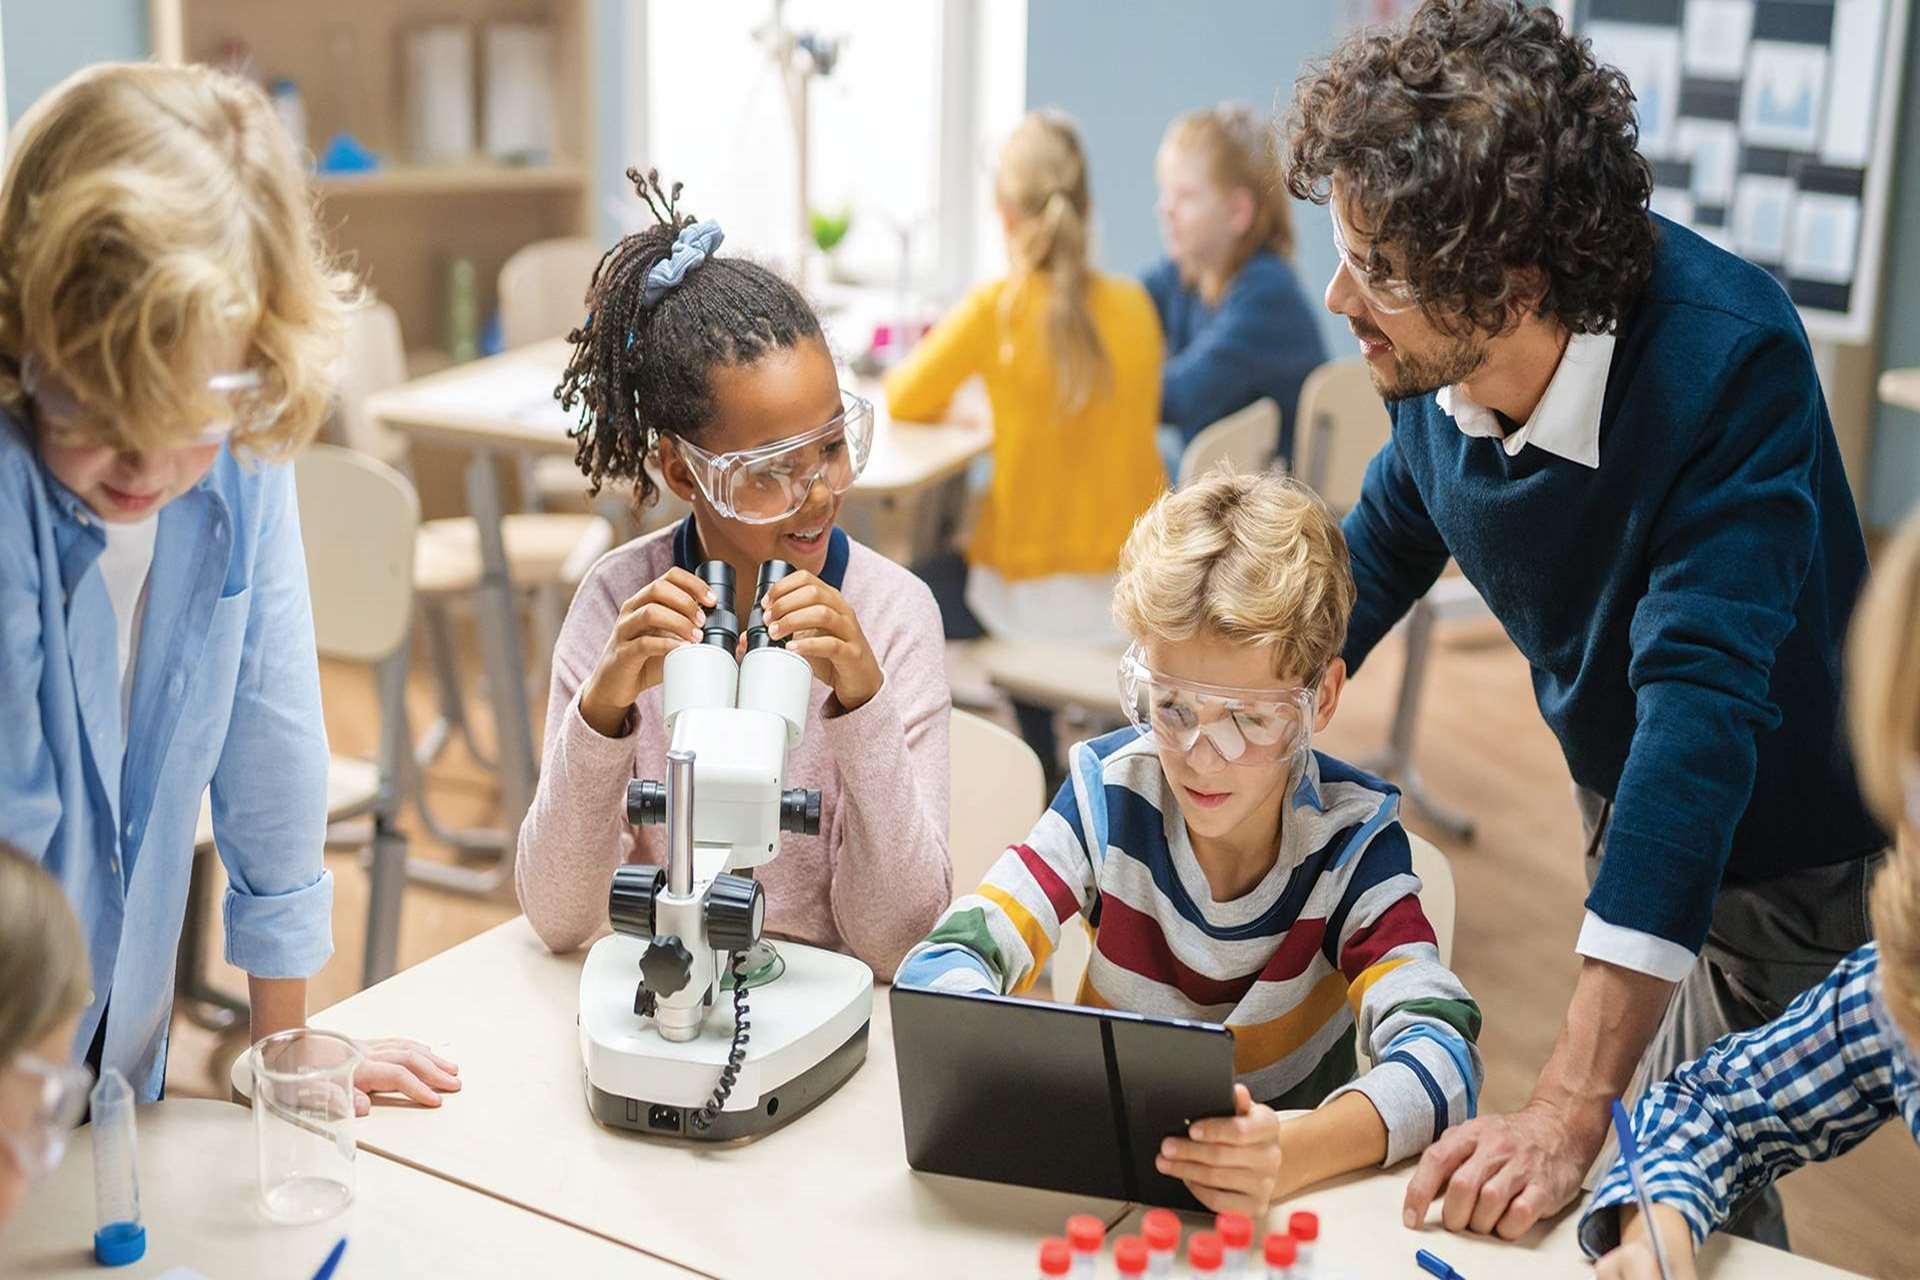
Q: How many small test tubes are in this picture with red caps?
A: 8